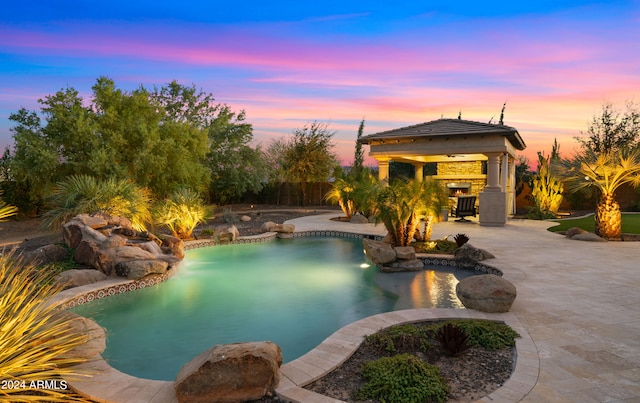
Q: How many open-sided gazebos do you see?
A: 1